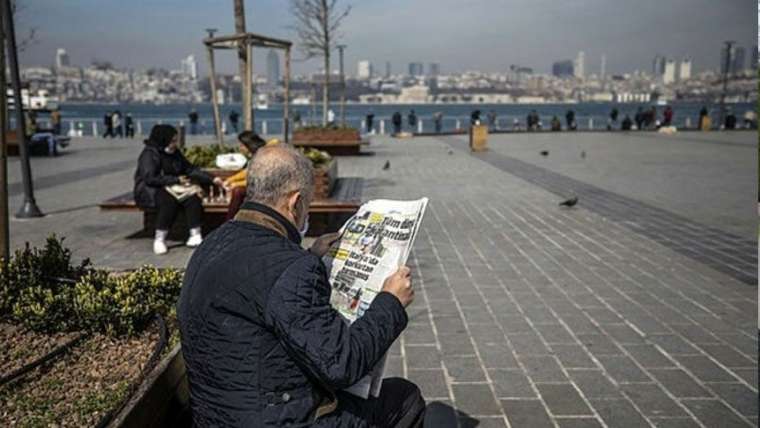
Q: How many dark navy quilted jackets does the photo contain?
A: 1